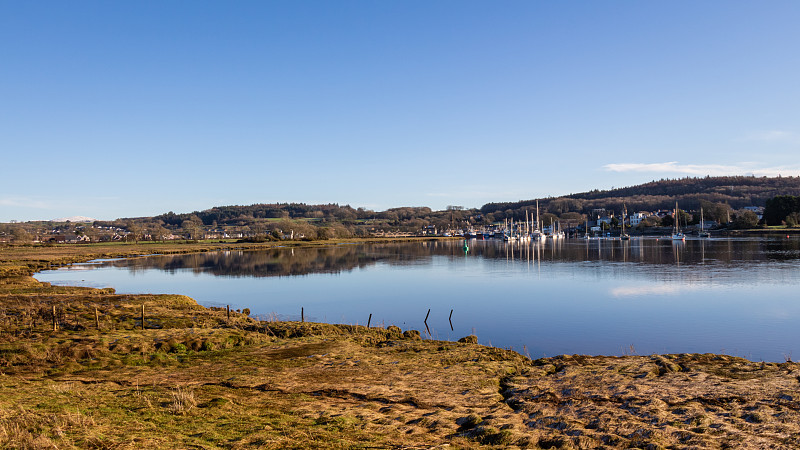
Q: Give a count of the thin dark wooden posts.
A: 8